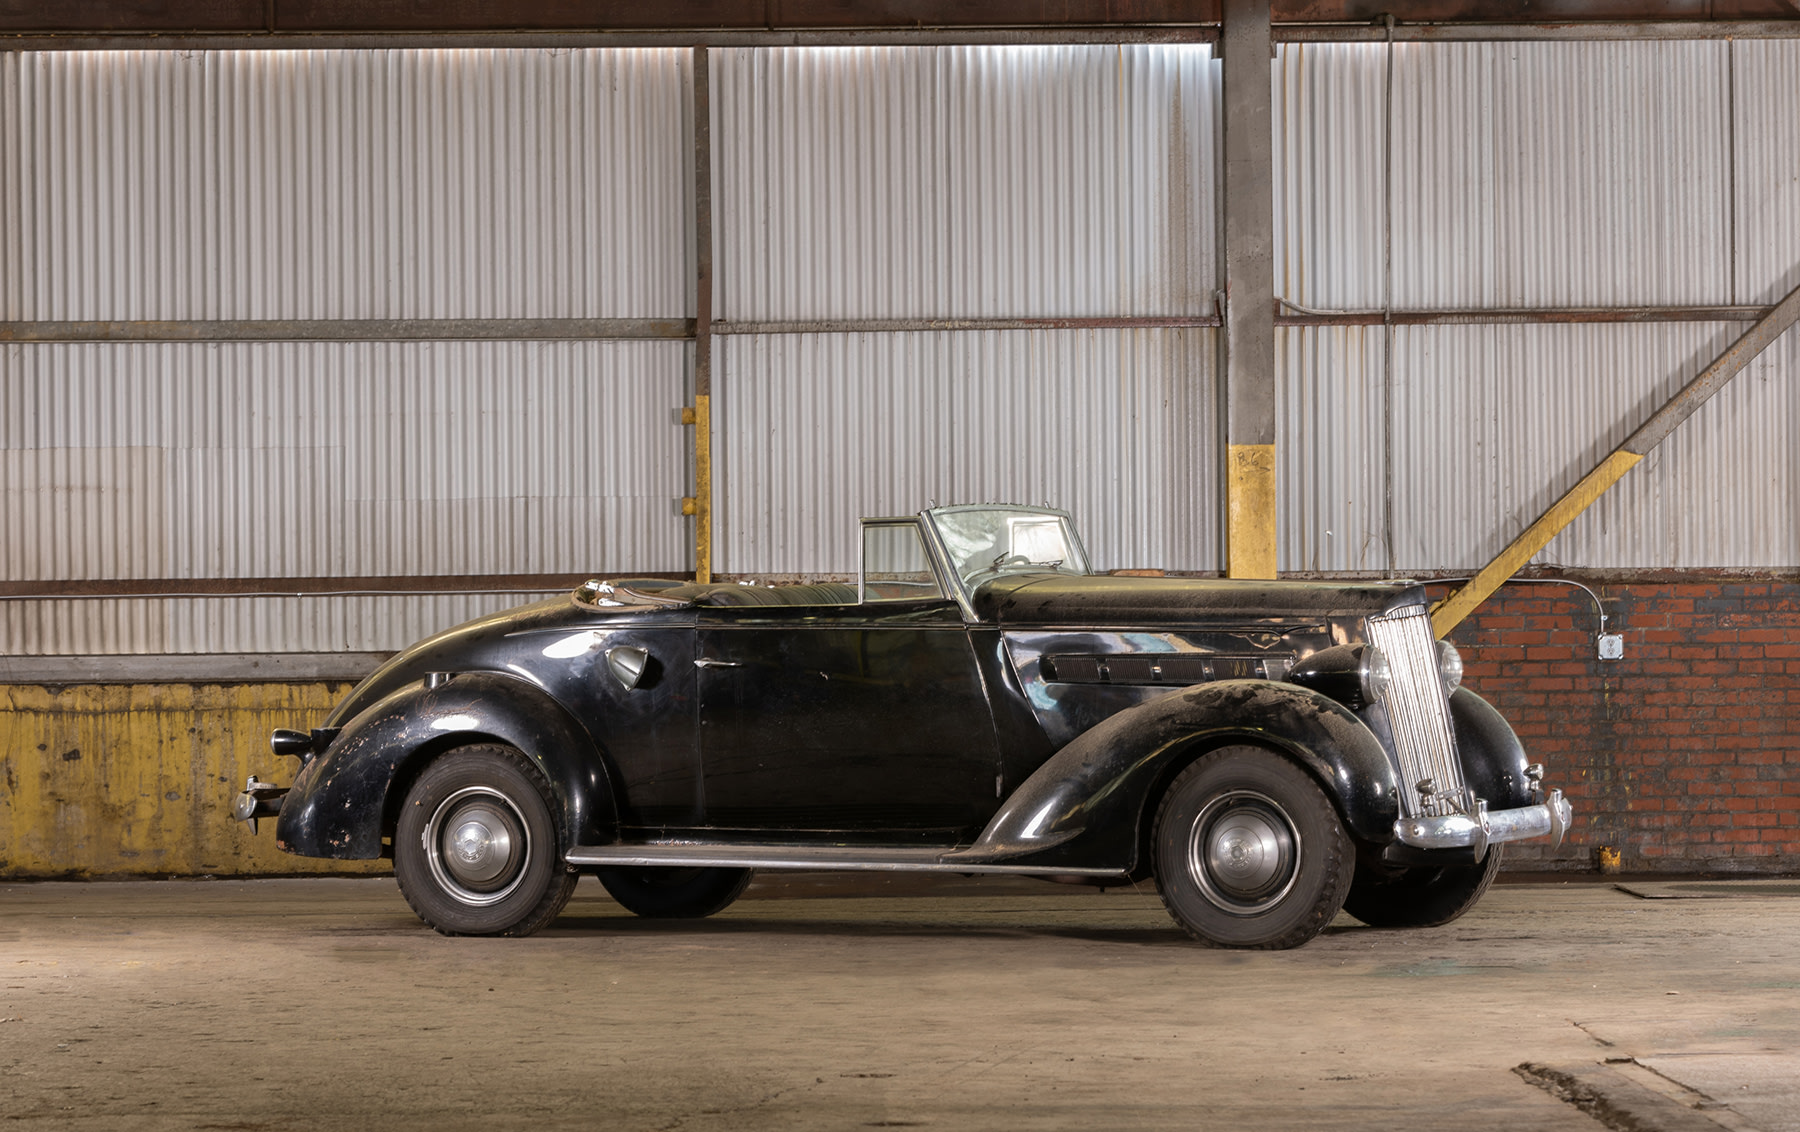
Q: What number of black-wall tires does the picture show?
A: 4